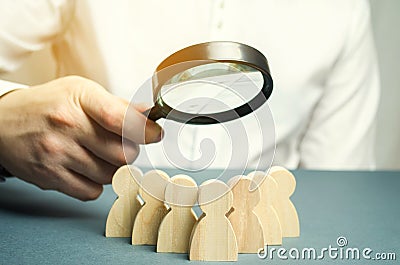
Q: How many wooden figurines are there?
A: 7